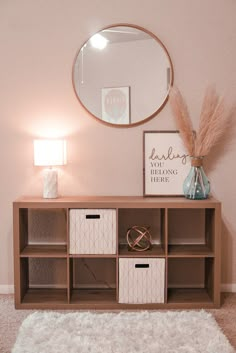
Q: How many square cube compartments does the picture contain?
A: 8